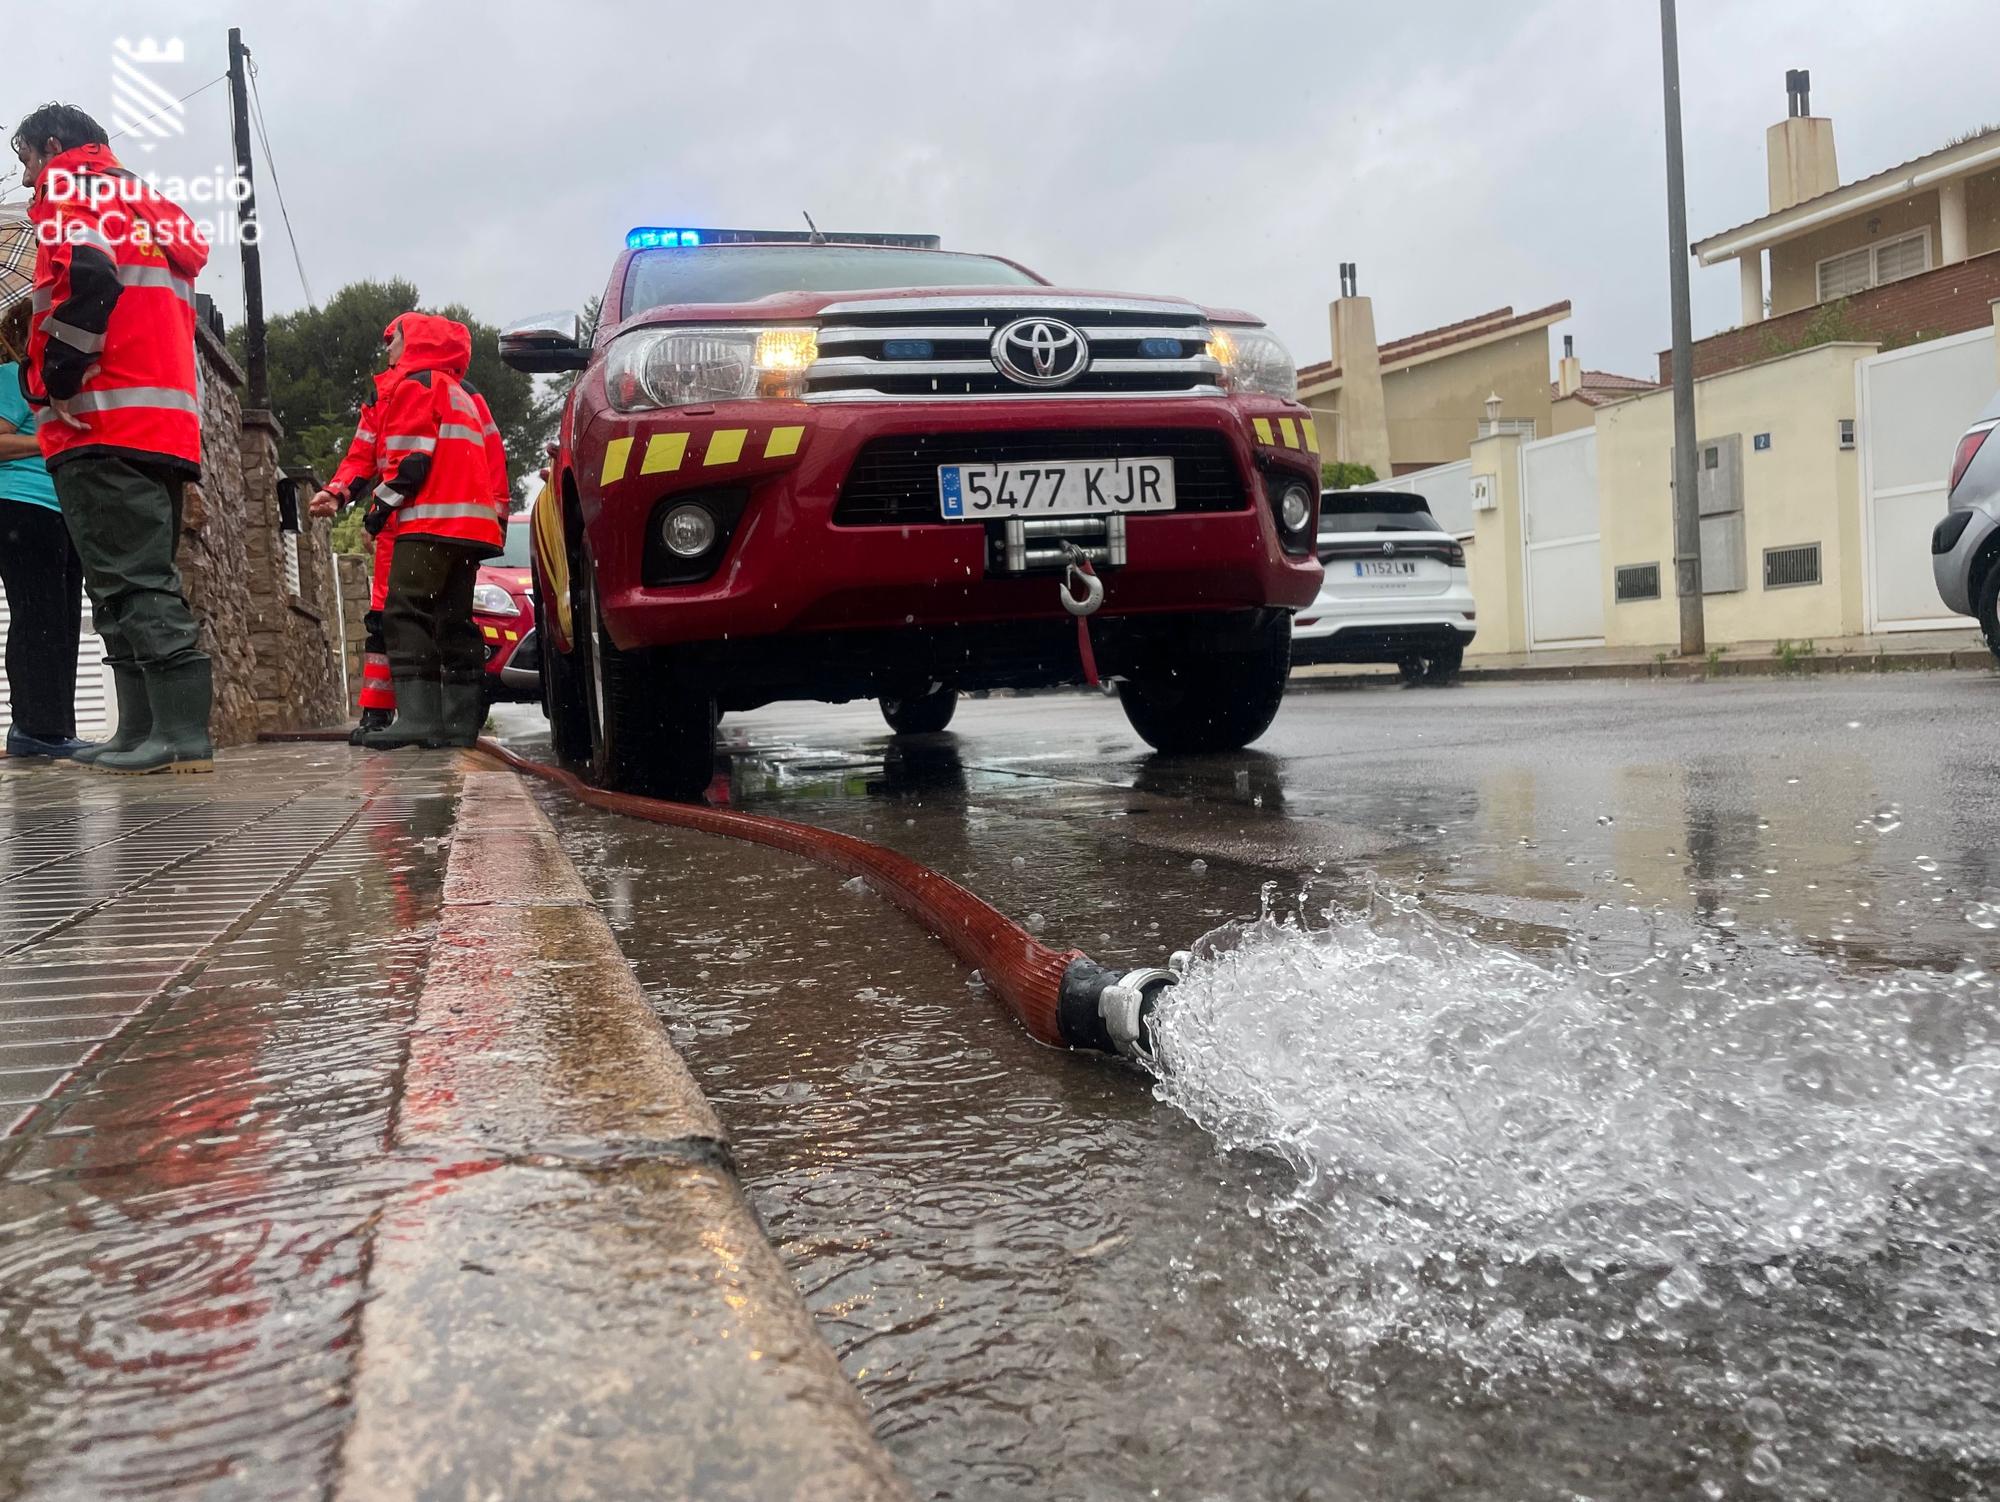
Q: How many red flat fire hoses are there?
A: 1